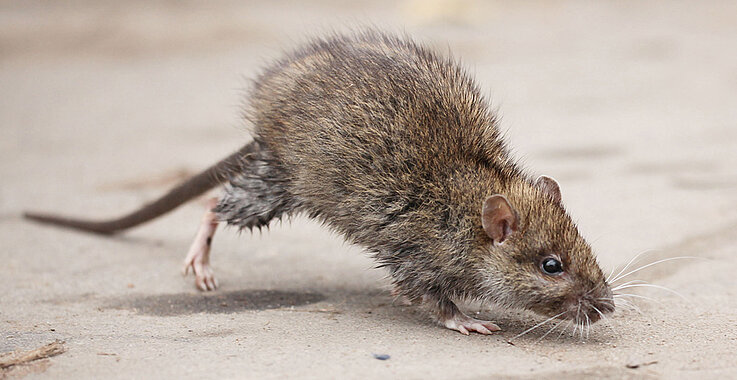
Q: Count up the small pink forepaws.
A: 1